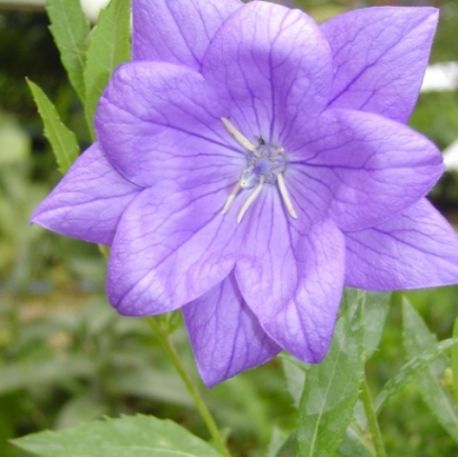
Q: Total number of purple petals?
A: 10